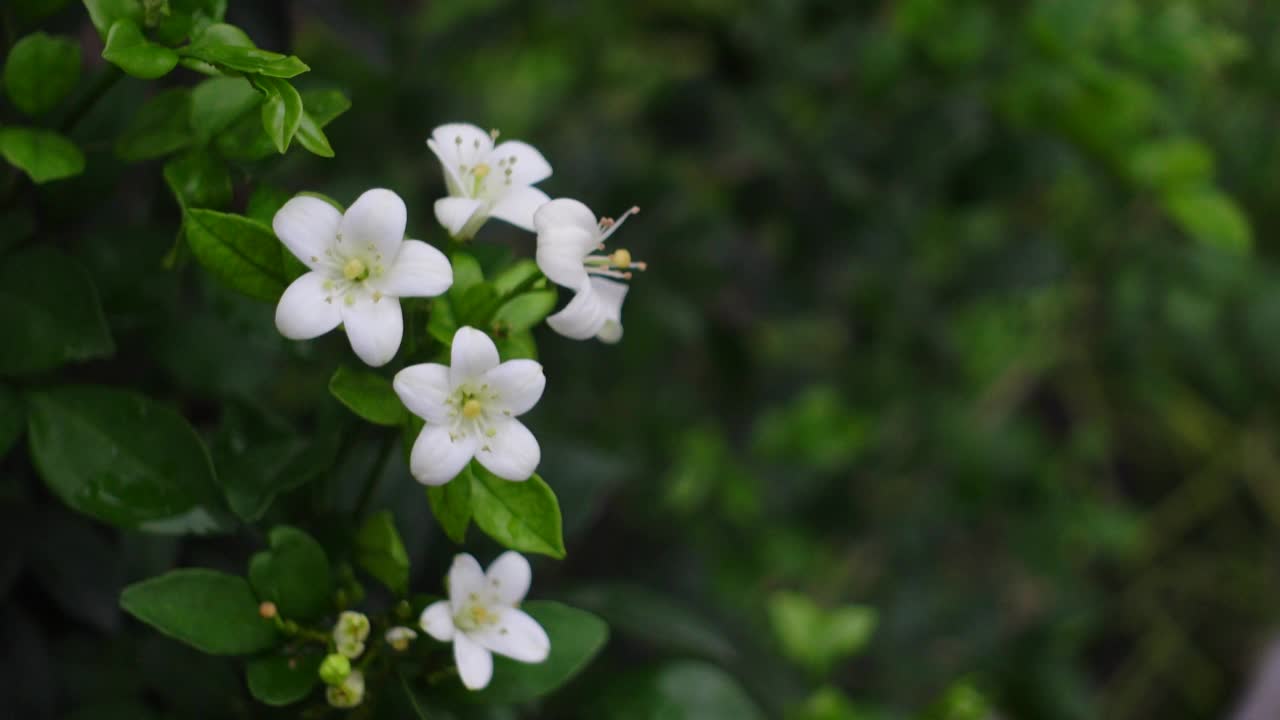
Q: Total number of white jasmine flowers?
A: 5